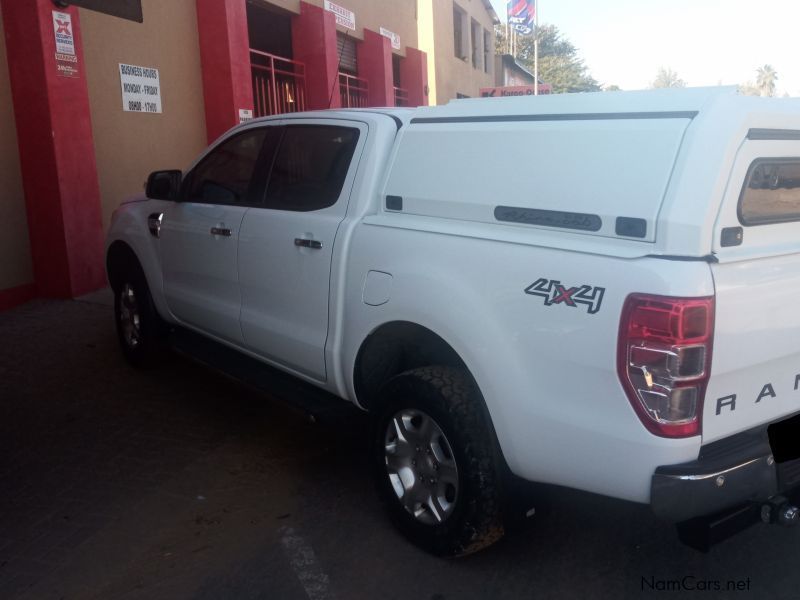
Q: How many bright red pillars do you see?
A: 5